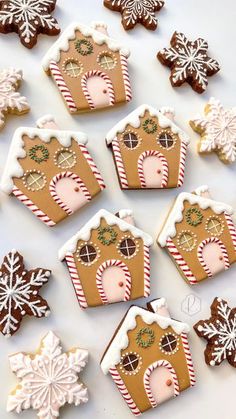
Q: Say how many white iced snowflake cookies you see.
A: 3